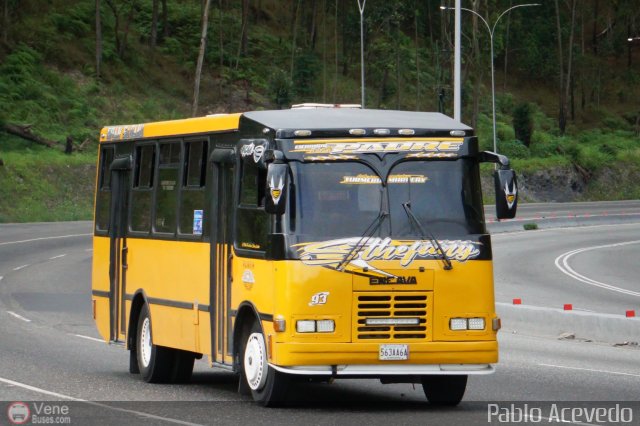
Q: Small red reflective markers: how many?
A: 3